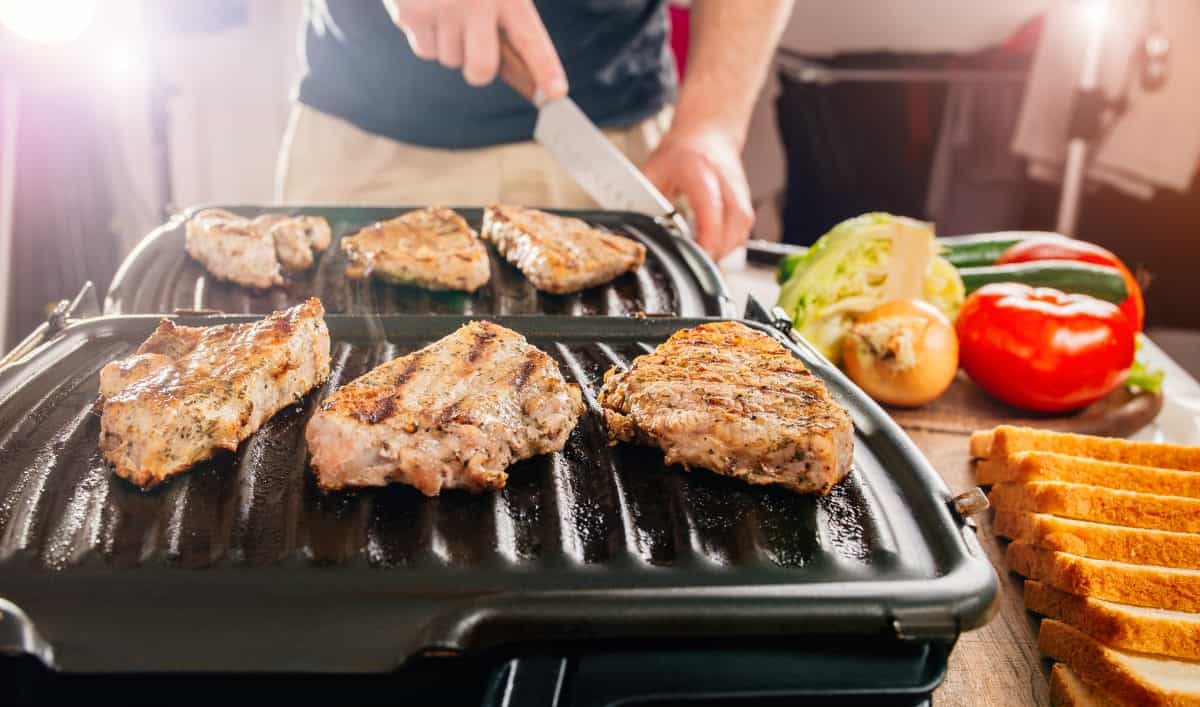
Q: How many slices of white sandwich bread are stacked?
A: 8